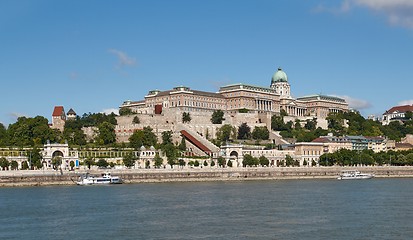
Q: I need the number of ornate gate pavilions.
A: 2